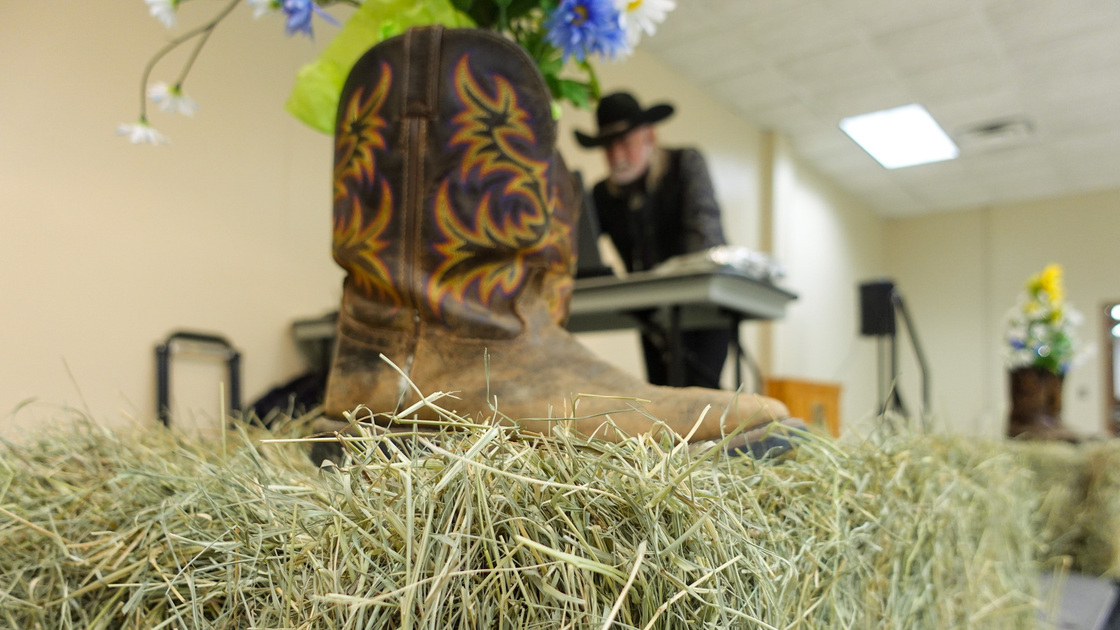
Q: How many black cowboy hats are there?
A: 1